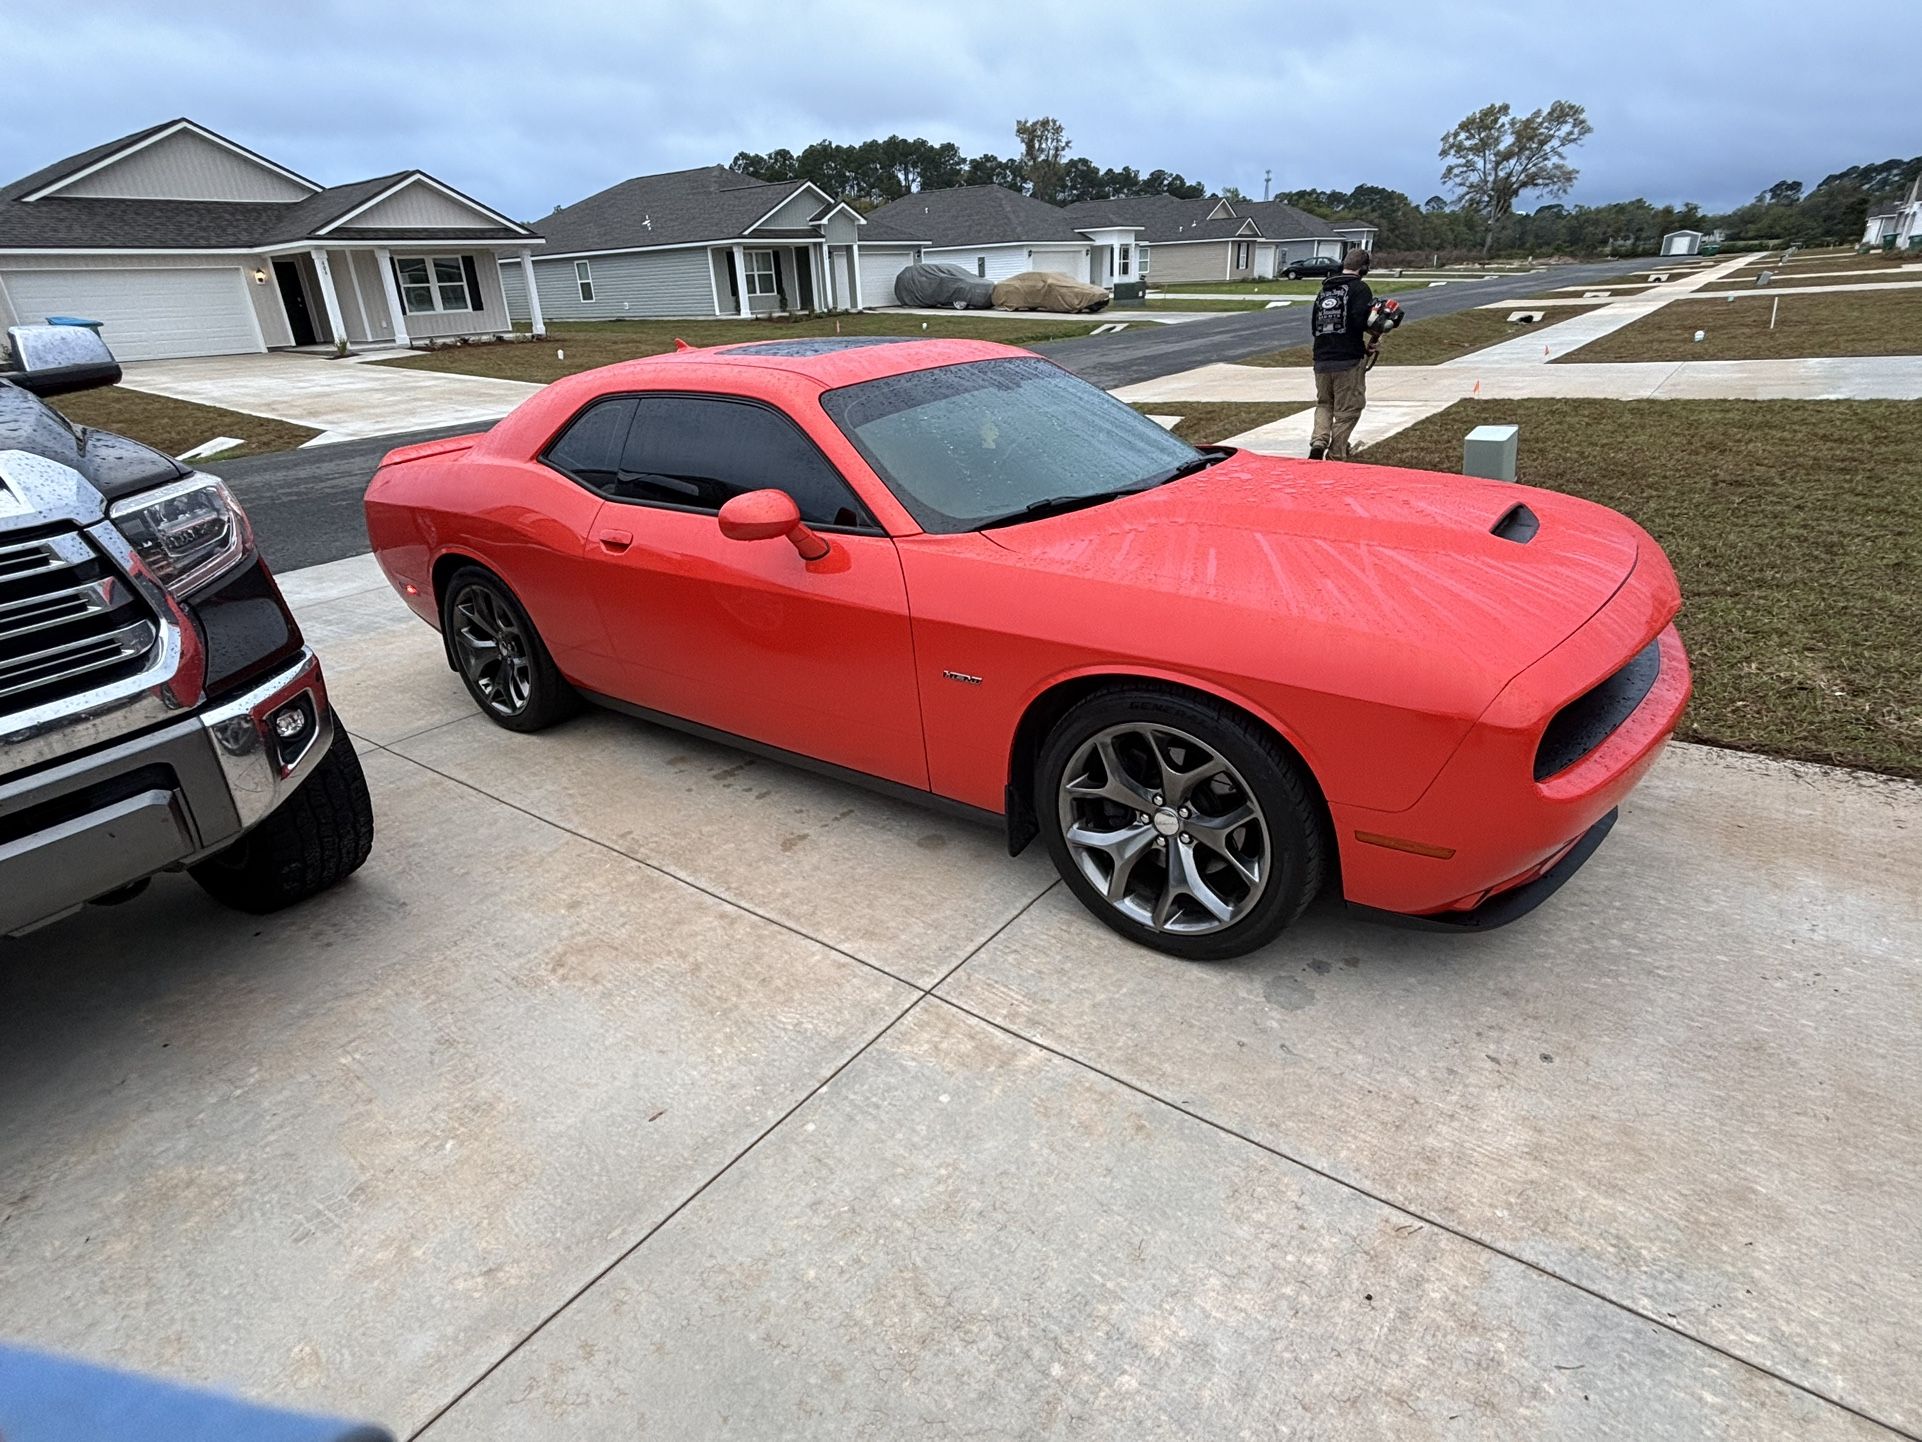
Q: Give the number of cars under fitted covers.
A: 2